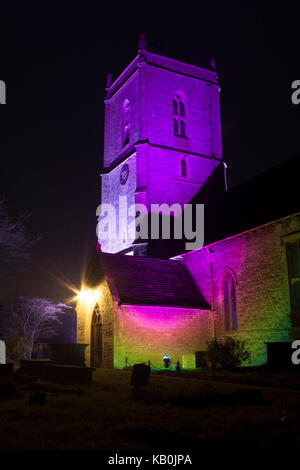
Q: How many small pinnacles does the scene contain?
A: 3